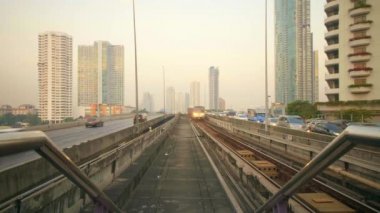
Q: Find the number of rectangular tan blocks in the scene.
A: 3